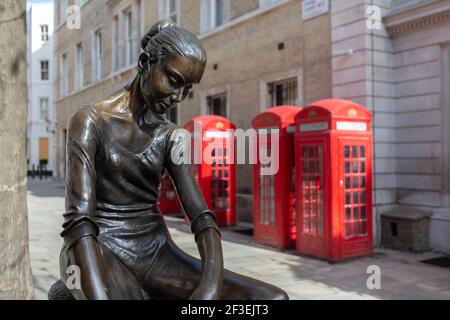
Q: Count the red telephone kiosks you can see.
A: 4